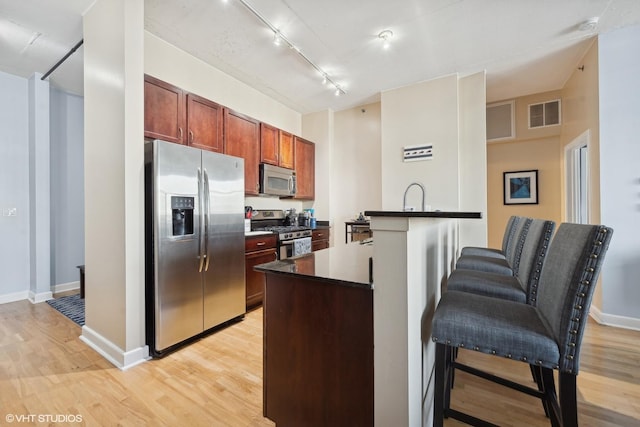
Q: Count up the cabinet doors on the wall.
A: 6